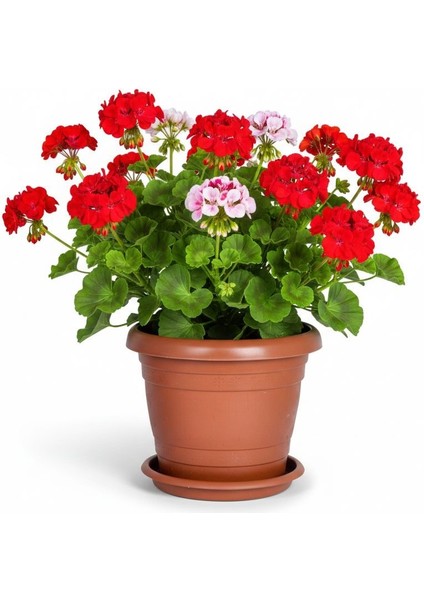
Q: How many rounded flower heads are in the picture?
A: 14